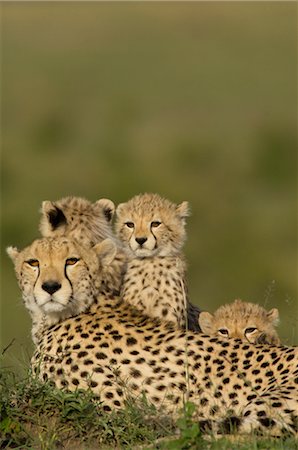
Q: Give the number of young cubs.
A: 3